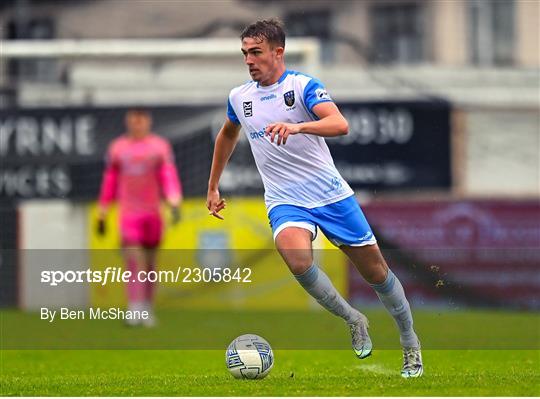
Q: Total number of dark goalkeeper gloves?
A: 2